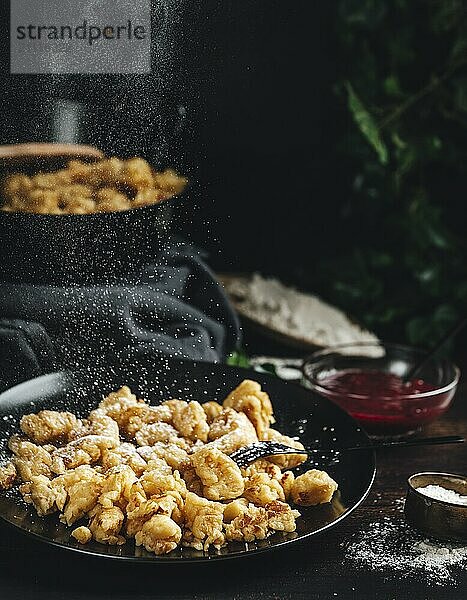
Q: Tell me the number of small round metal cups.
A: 1